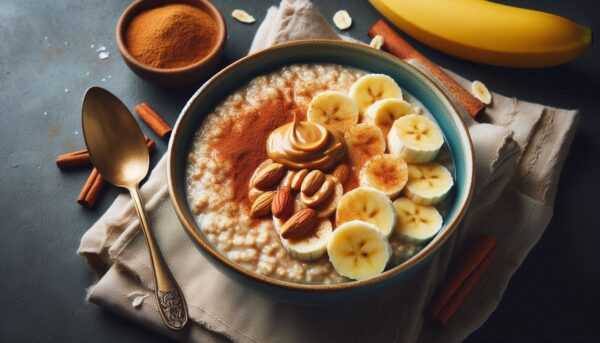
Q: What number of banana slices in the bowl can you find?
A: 11